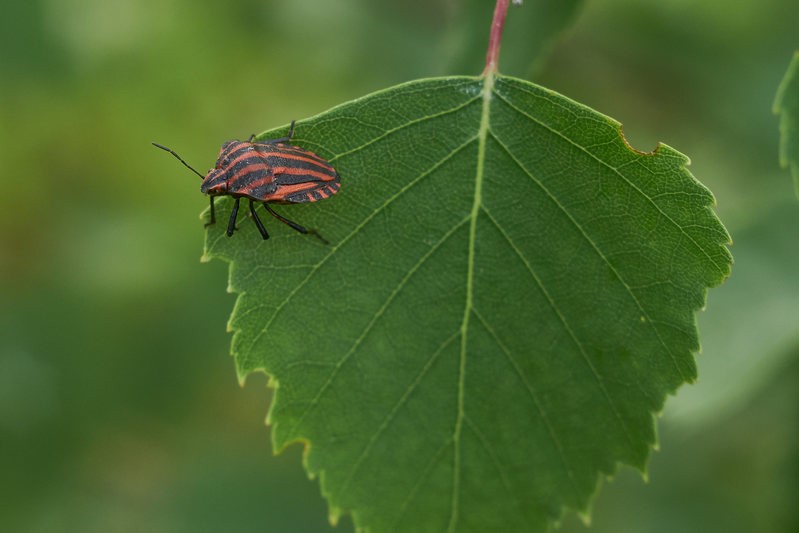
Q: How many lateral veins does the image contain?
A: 10